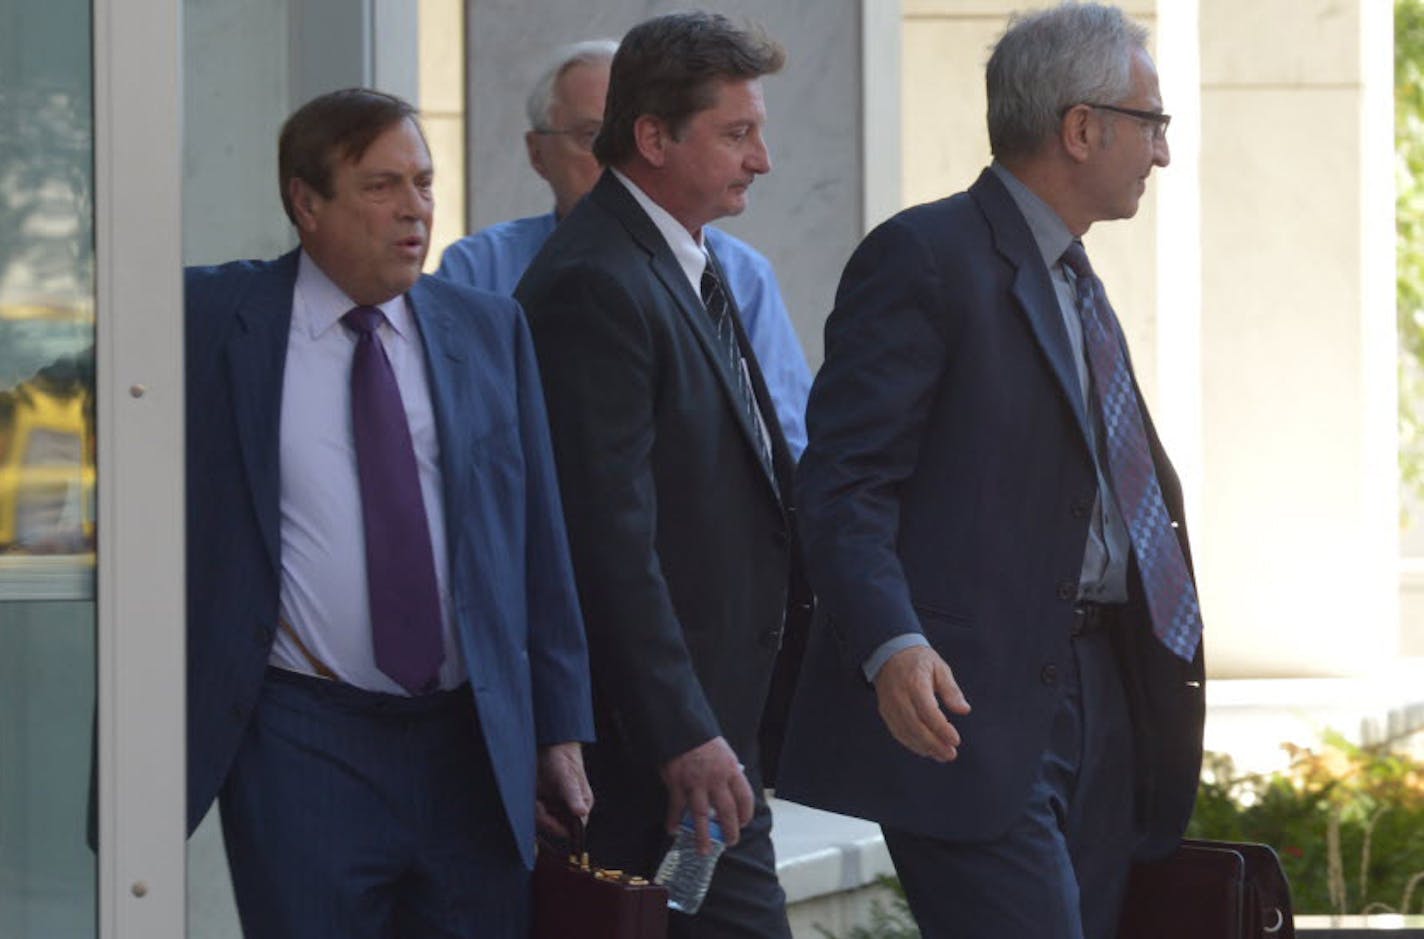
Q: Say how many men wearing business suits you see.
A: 3